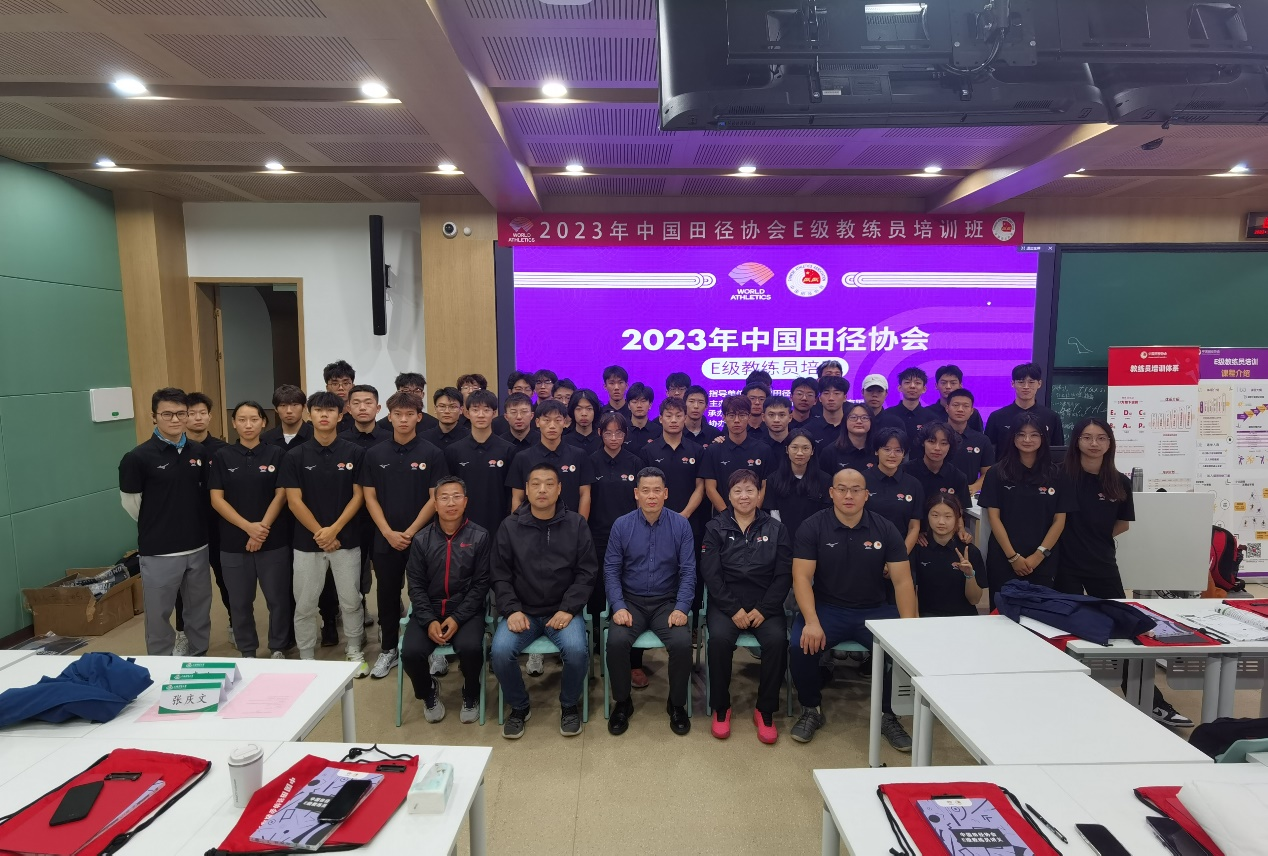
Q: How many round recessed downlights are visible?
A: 11